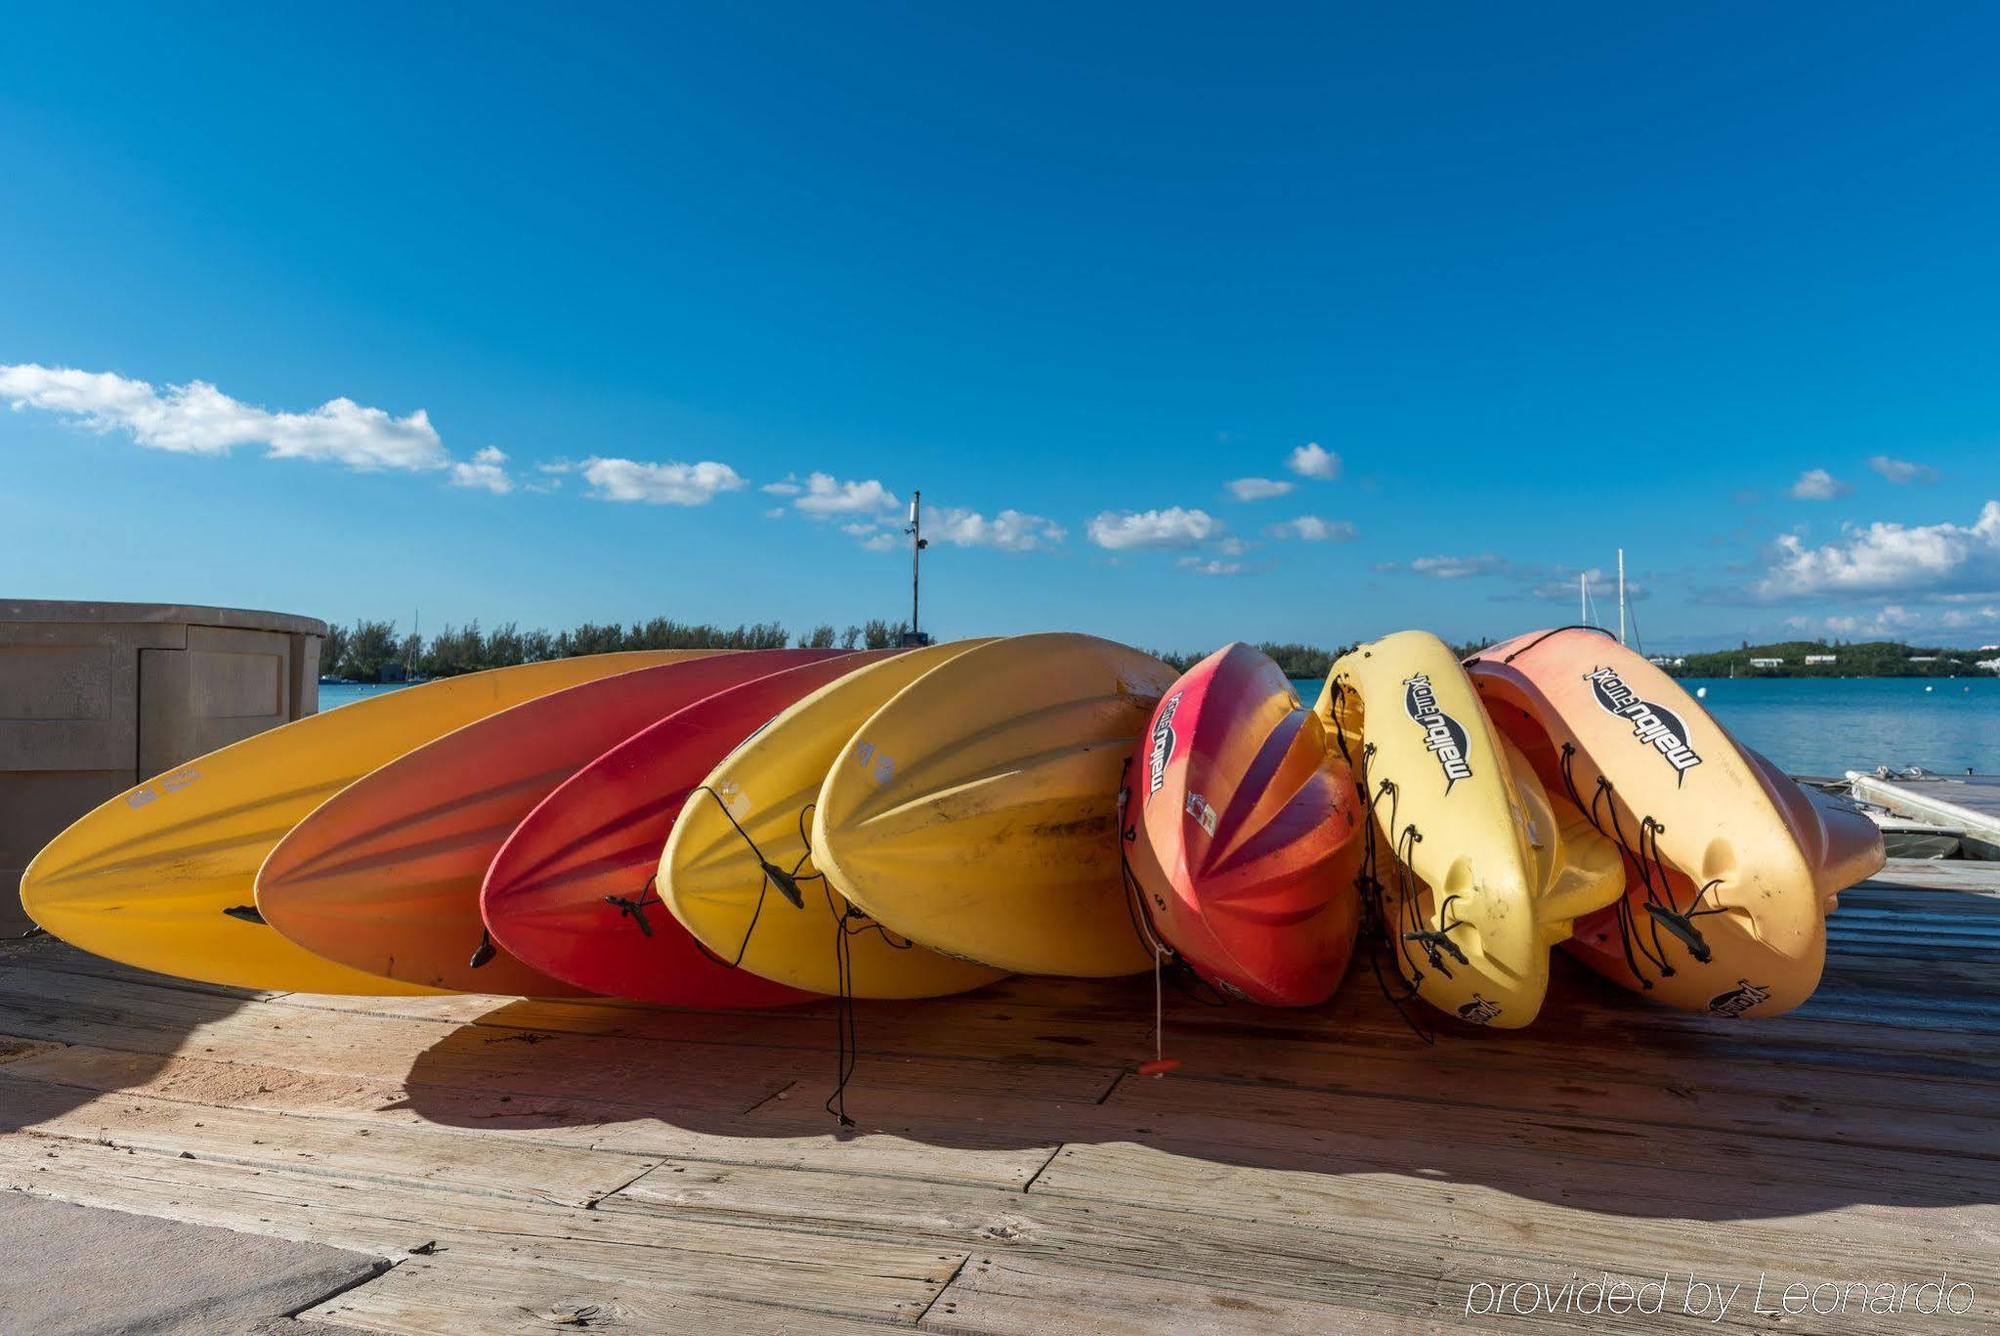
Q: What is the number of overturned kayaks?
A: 8